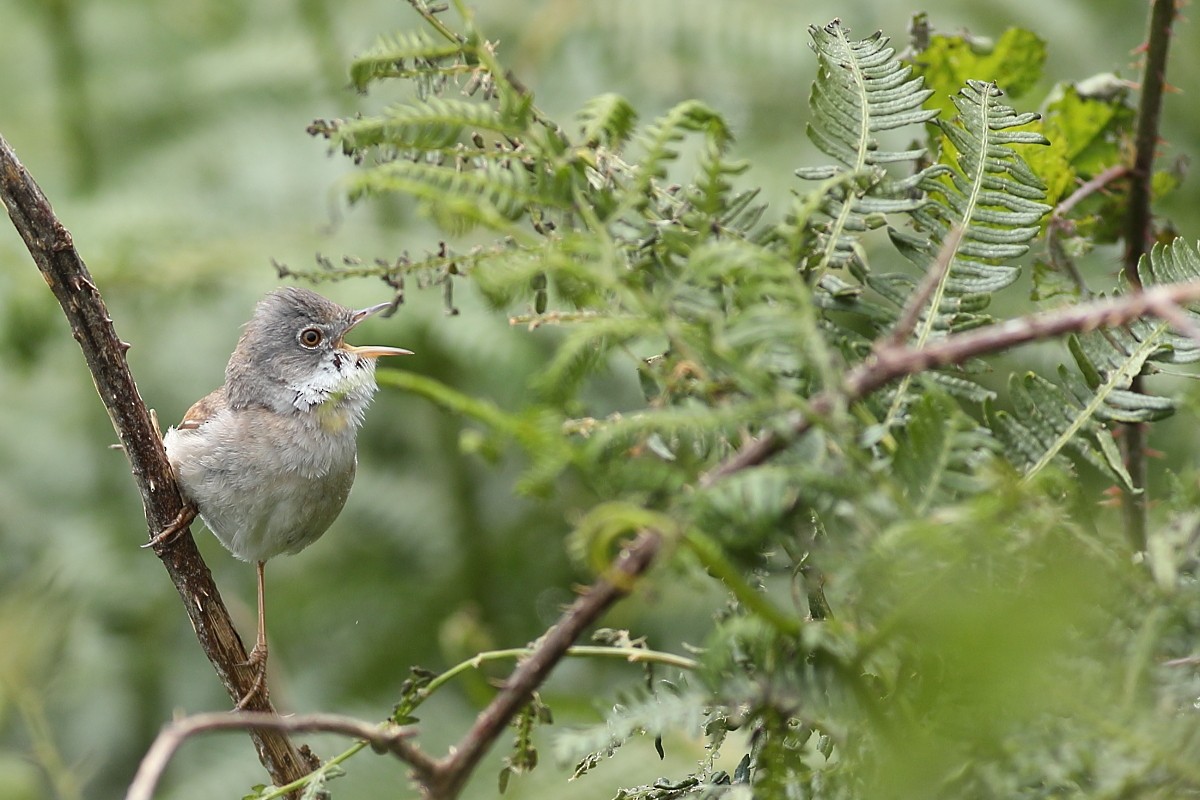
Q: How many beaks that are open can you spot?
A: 1